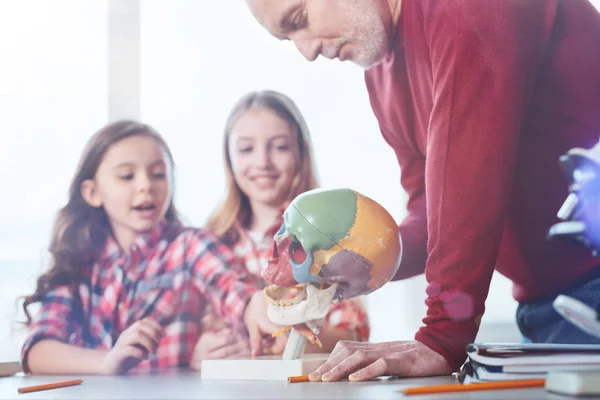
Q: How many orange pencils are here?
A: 3